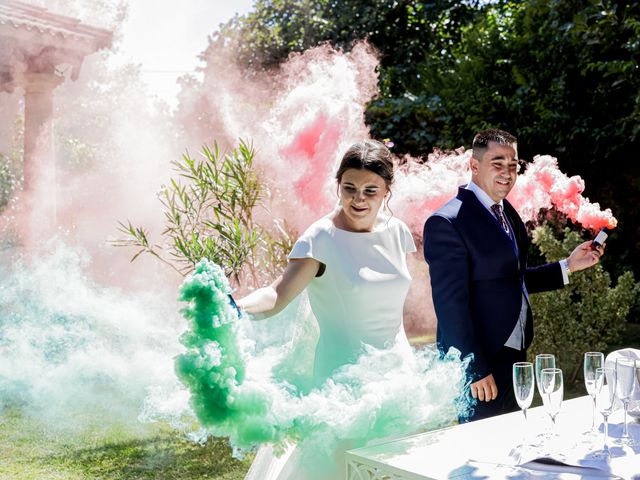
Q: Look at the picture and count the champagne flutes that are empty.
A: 6